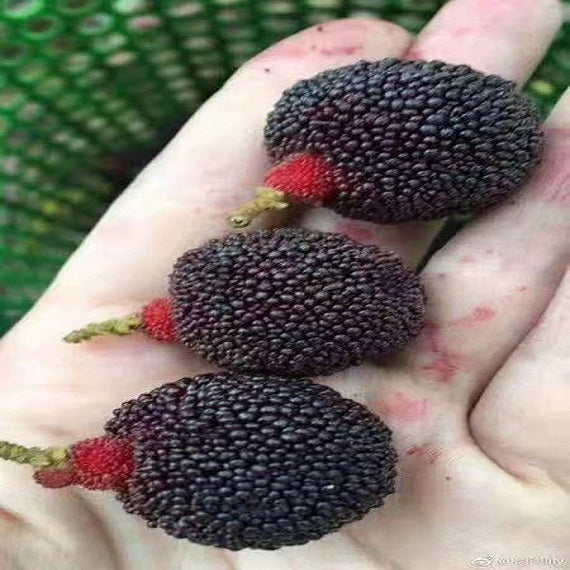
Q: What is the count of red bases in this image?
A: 3